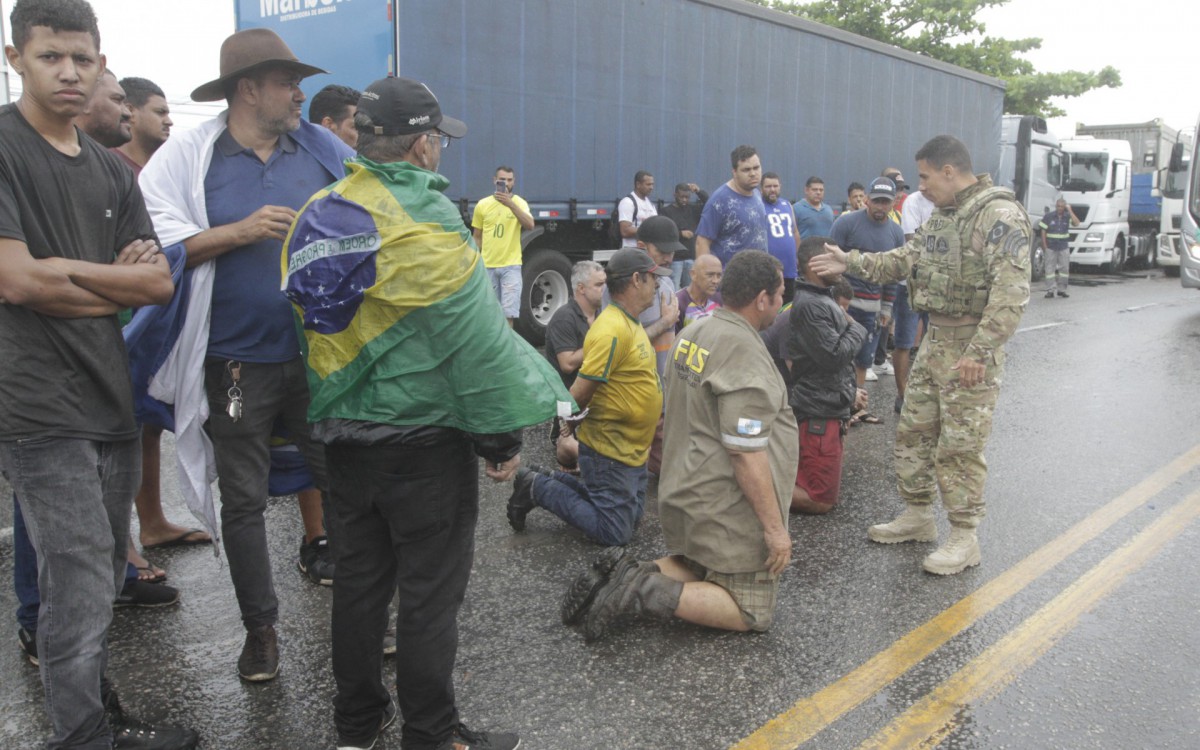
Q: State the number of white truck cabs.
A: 3